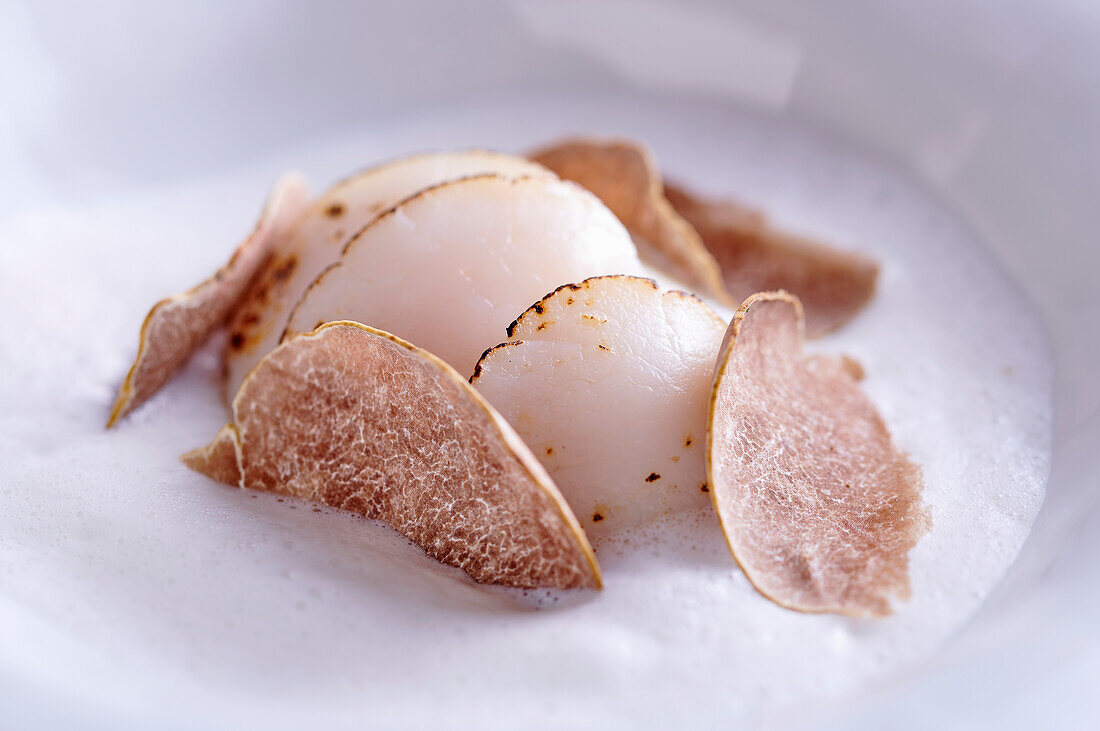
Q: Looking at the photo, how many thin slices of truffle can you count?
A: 5